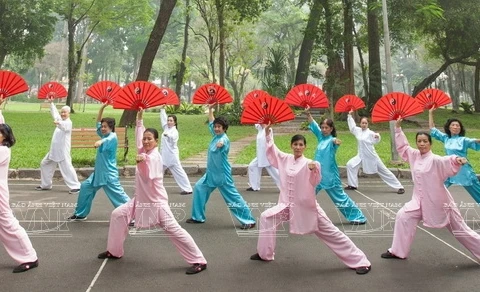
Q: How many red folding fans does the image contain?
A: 12